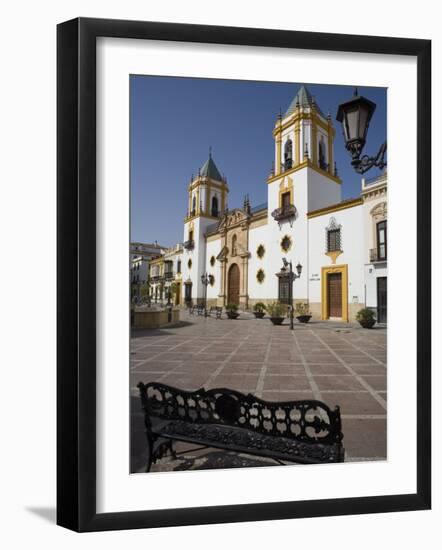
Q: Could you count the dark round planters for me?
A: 5